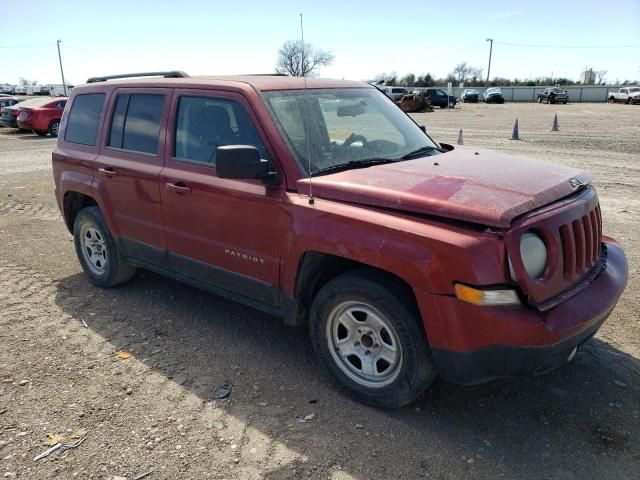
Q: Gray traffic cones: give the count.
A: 3